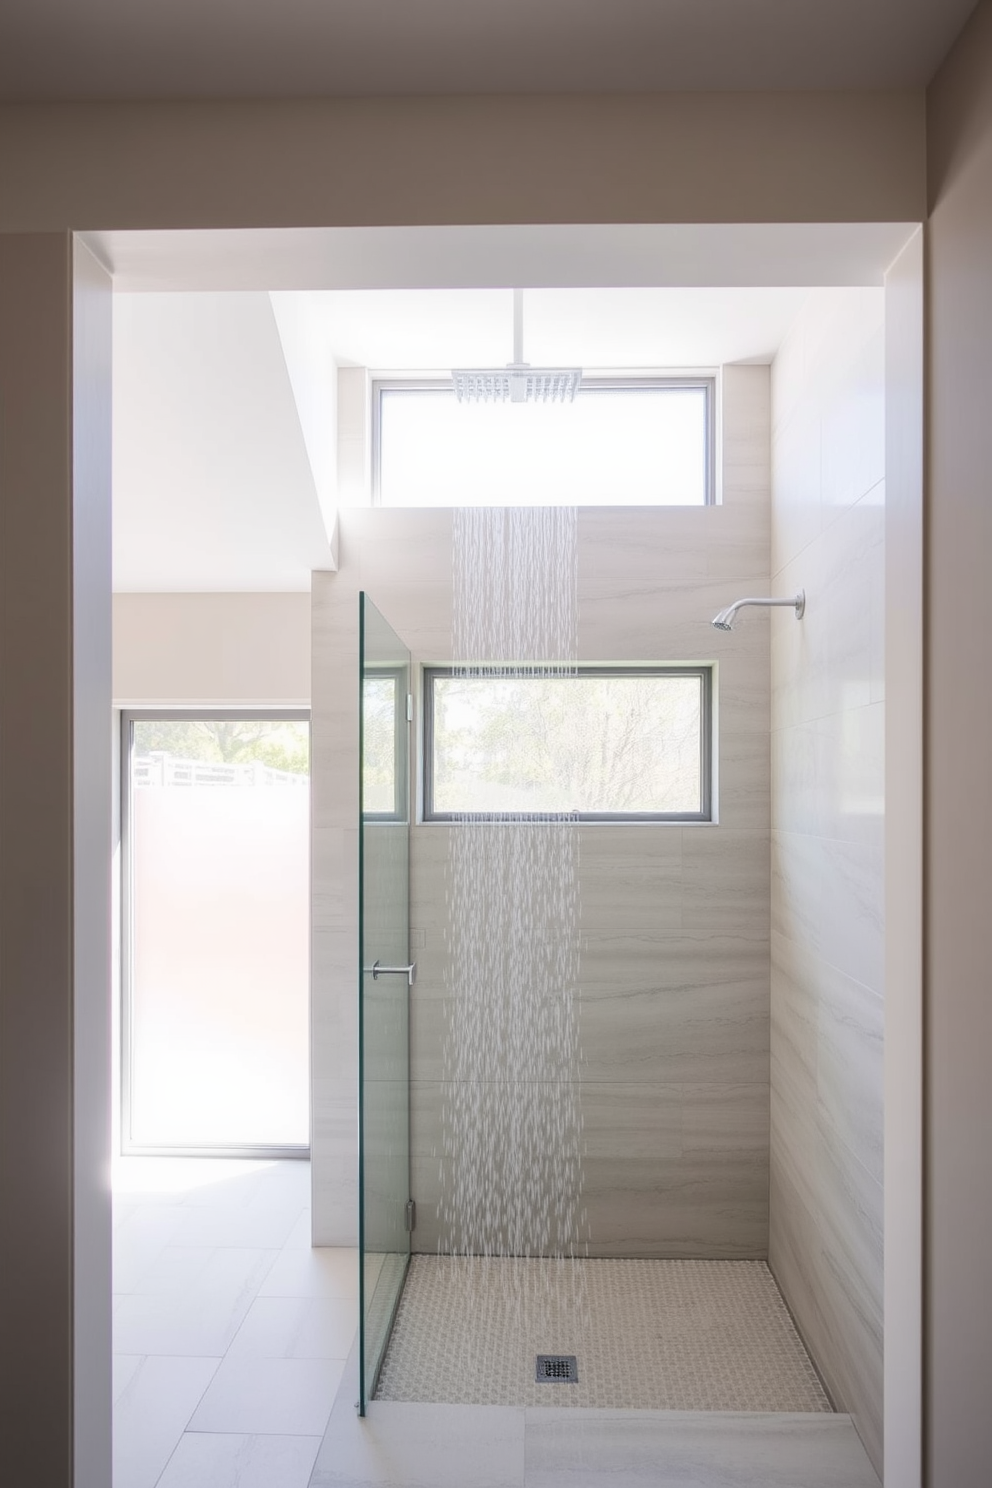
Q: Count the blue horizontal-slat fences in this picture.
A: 0